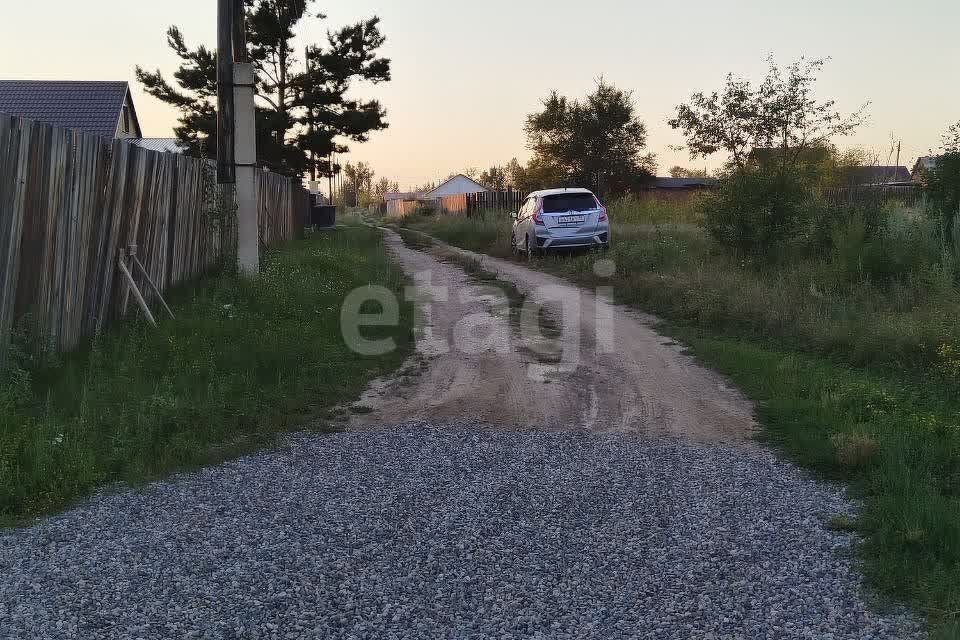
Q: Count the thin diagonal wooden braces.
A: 2